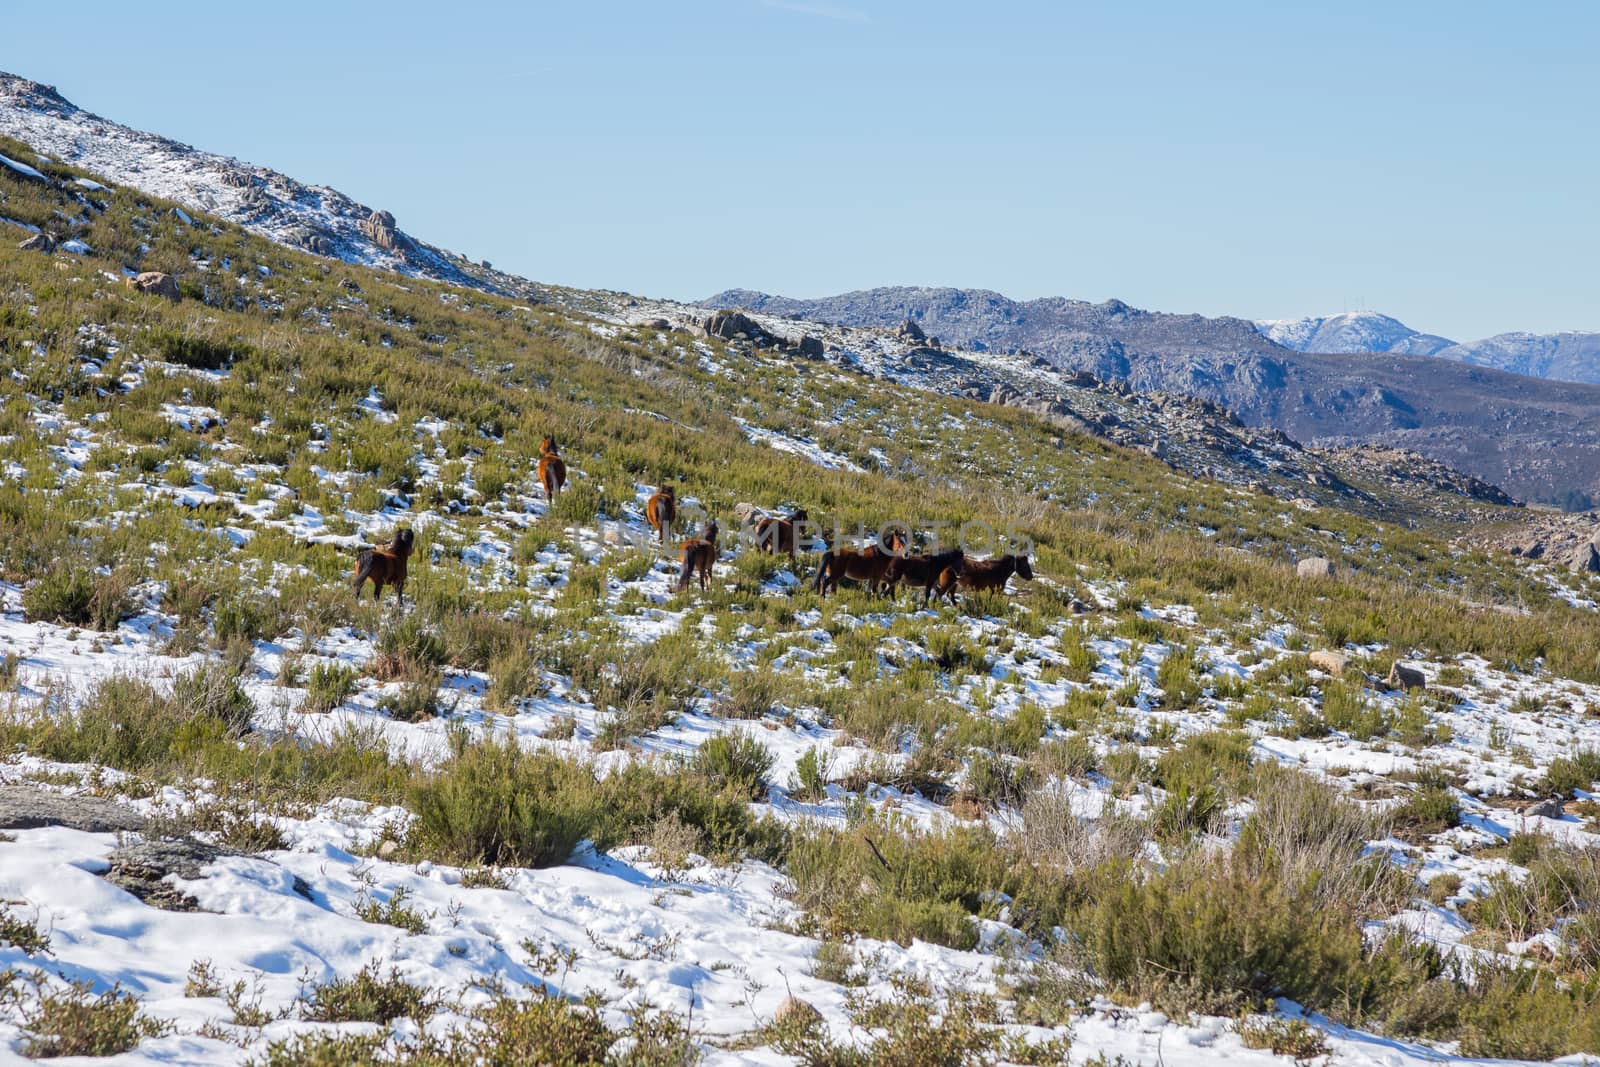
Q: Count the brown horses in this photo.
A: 8